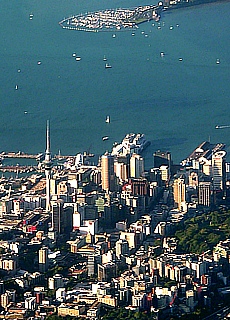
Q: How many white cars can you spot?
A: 0